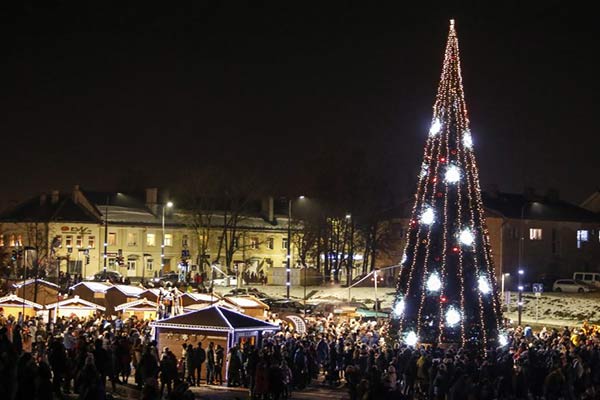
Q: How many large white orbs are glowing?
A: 11